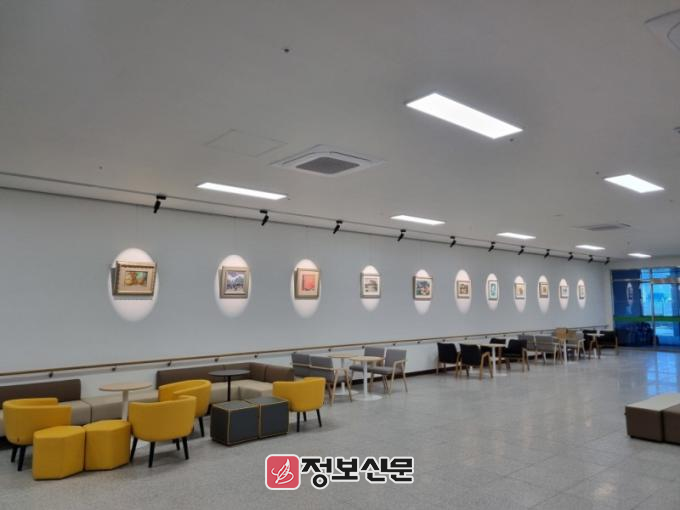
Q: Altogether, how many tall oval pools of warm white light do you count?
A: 11